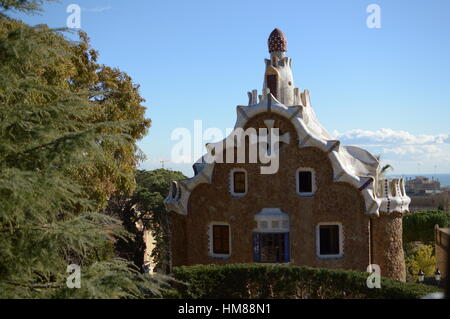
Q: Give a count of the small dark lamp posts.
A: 2